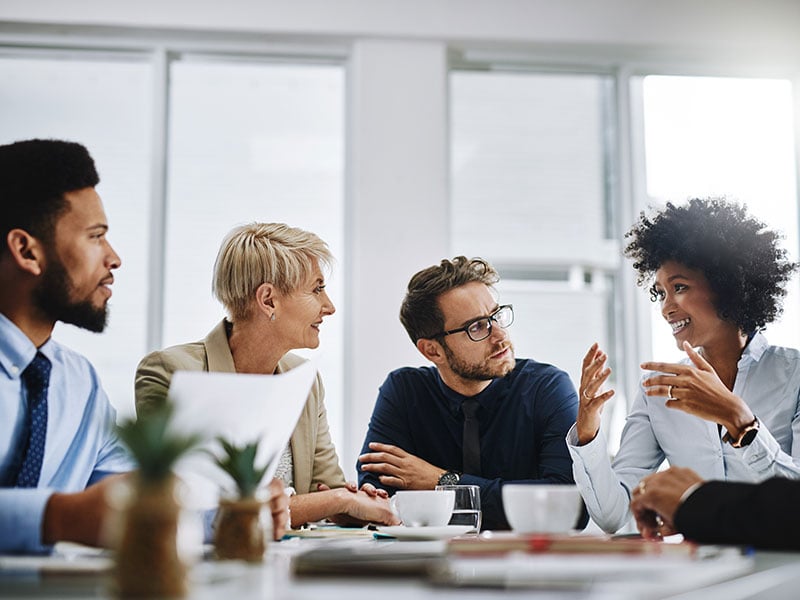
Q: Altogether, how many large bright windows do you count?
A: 4